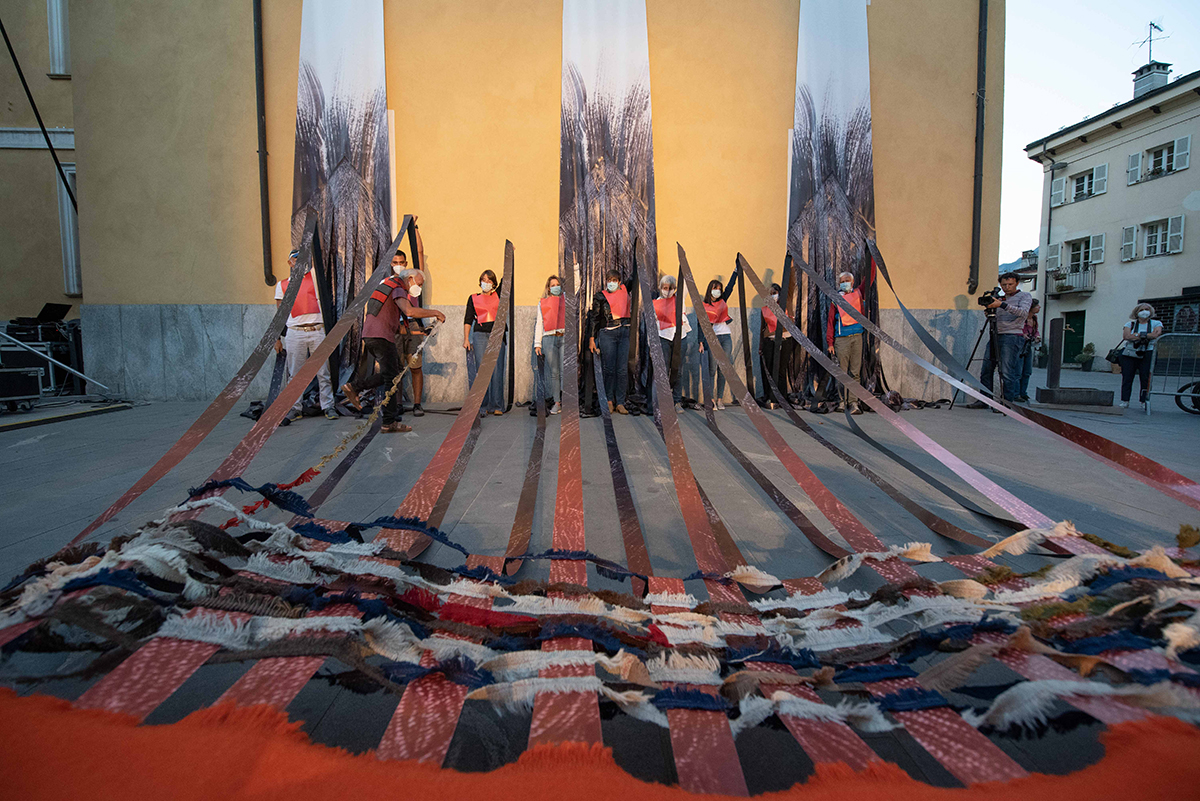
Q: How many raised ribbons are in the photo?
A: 9